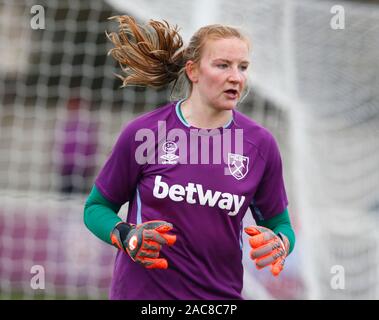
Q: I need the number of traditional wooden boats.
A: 0